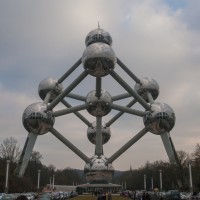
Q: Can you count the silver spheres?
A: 9